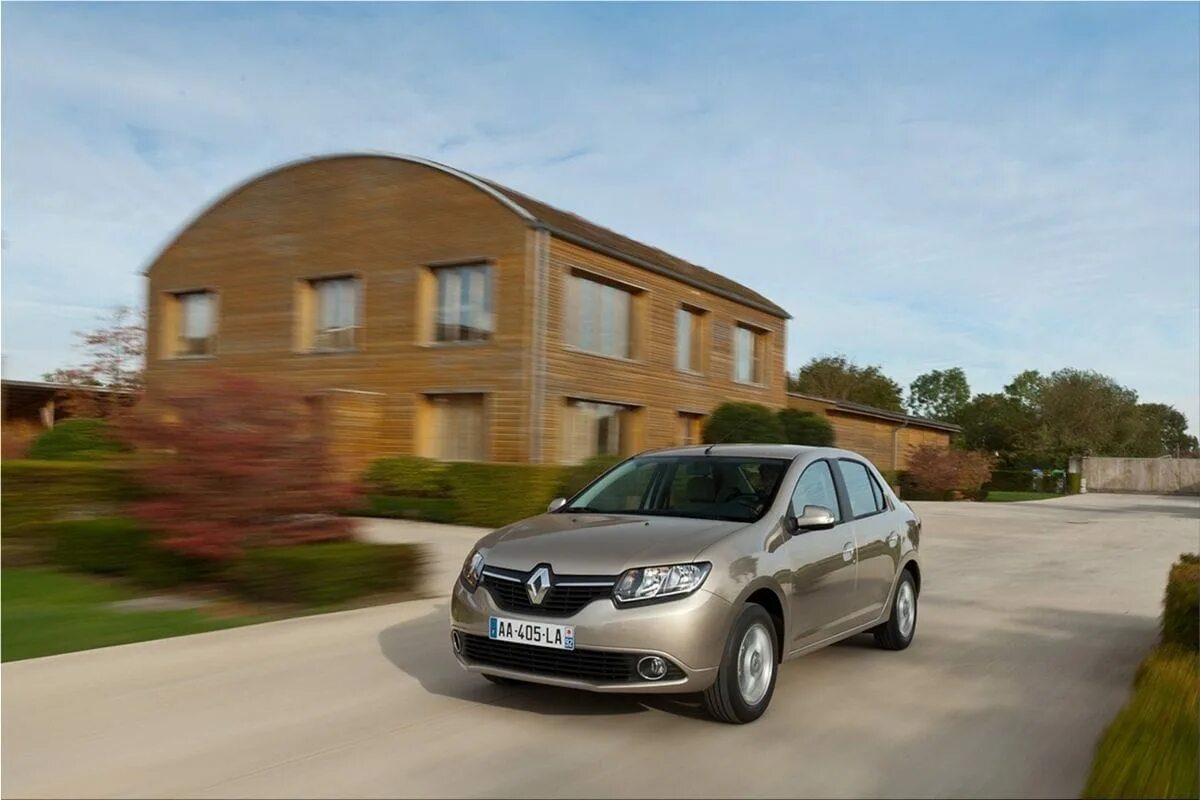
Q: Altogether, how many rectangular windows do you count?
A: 9